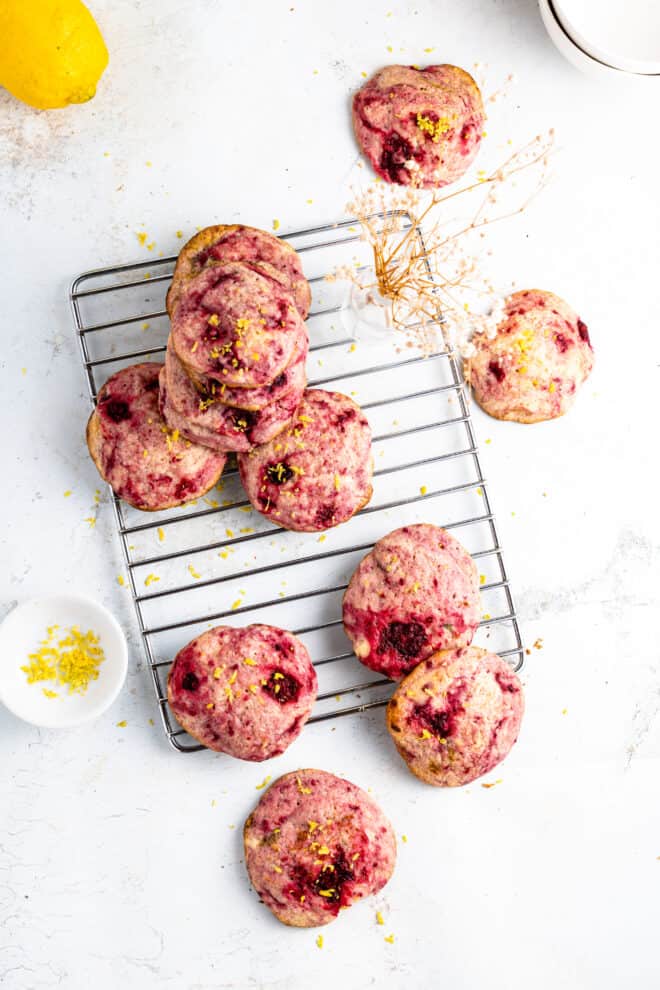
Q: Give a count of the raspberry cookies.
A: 12